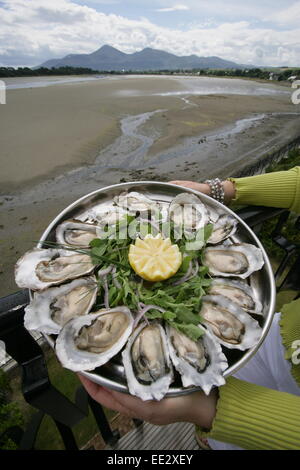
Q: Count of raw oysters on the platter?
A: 13